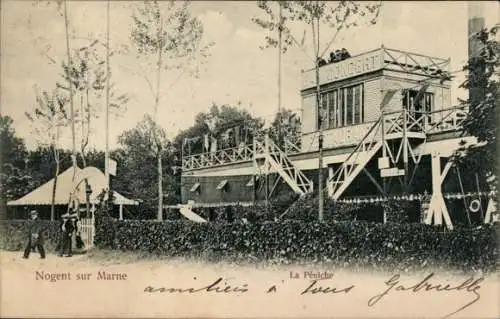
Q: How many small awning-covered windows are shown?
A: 3